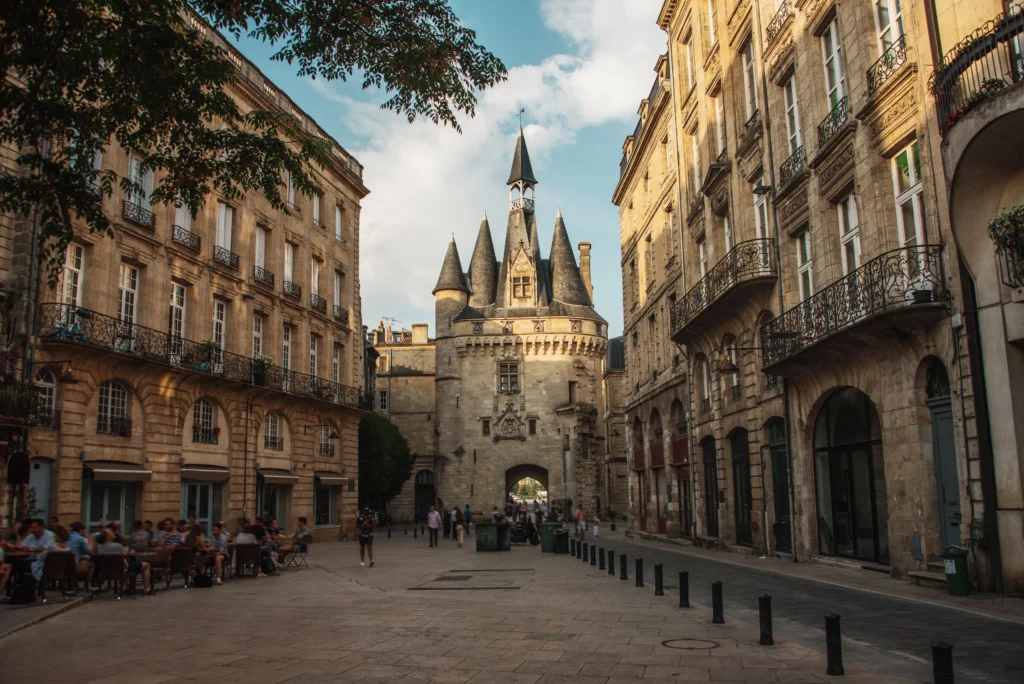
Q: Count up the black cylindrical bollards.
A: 14